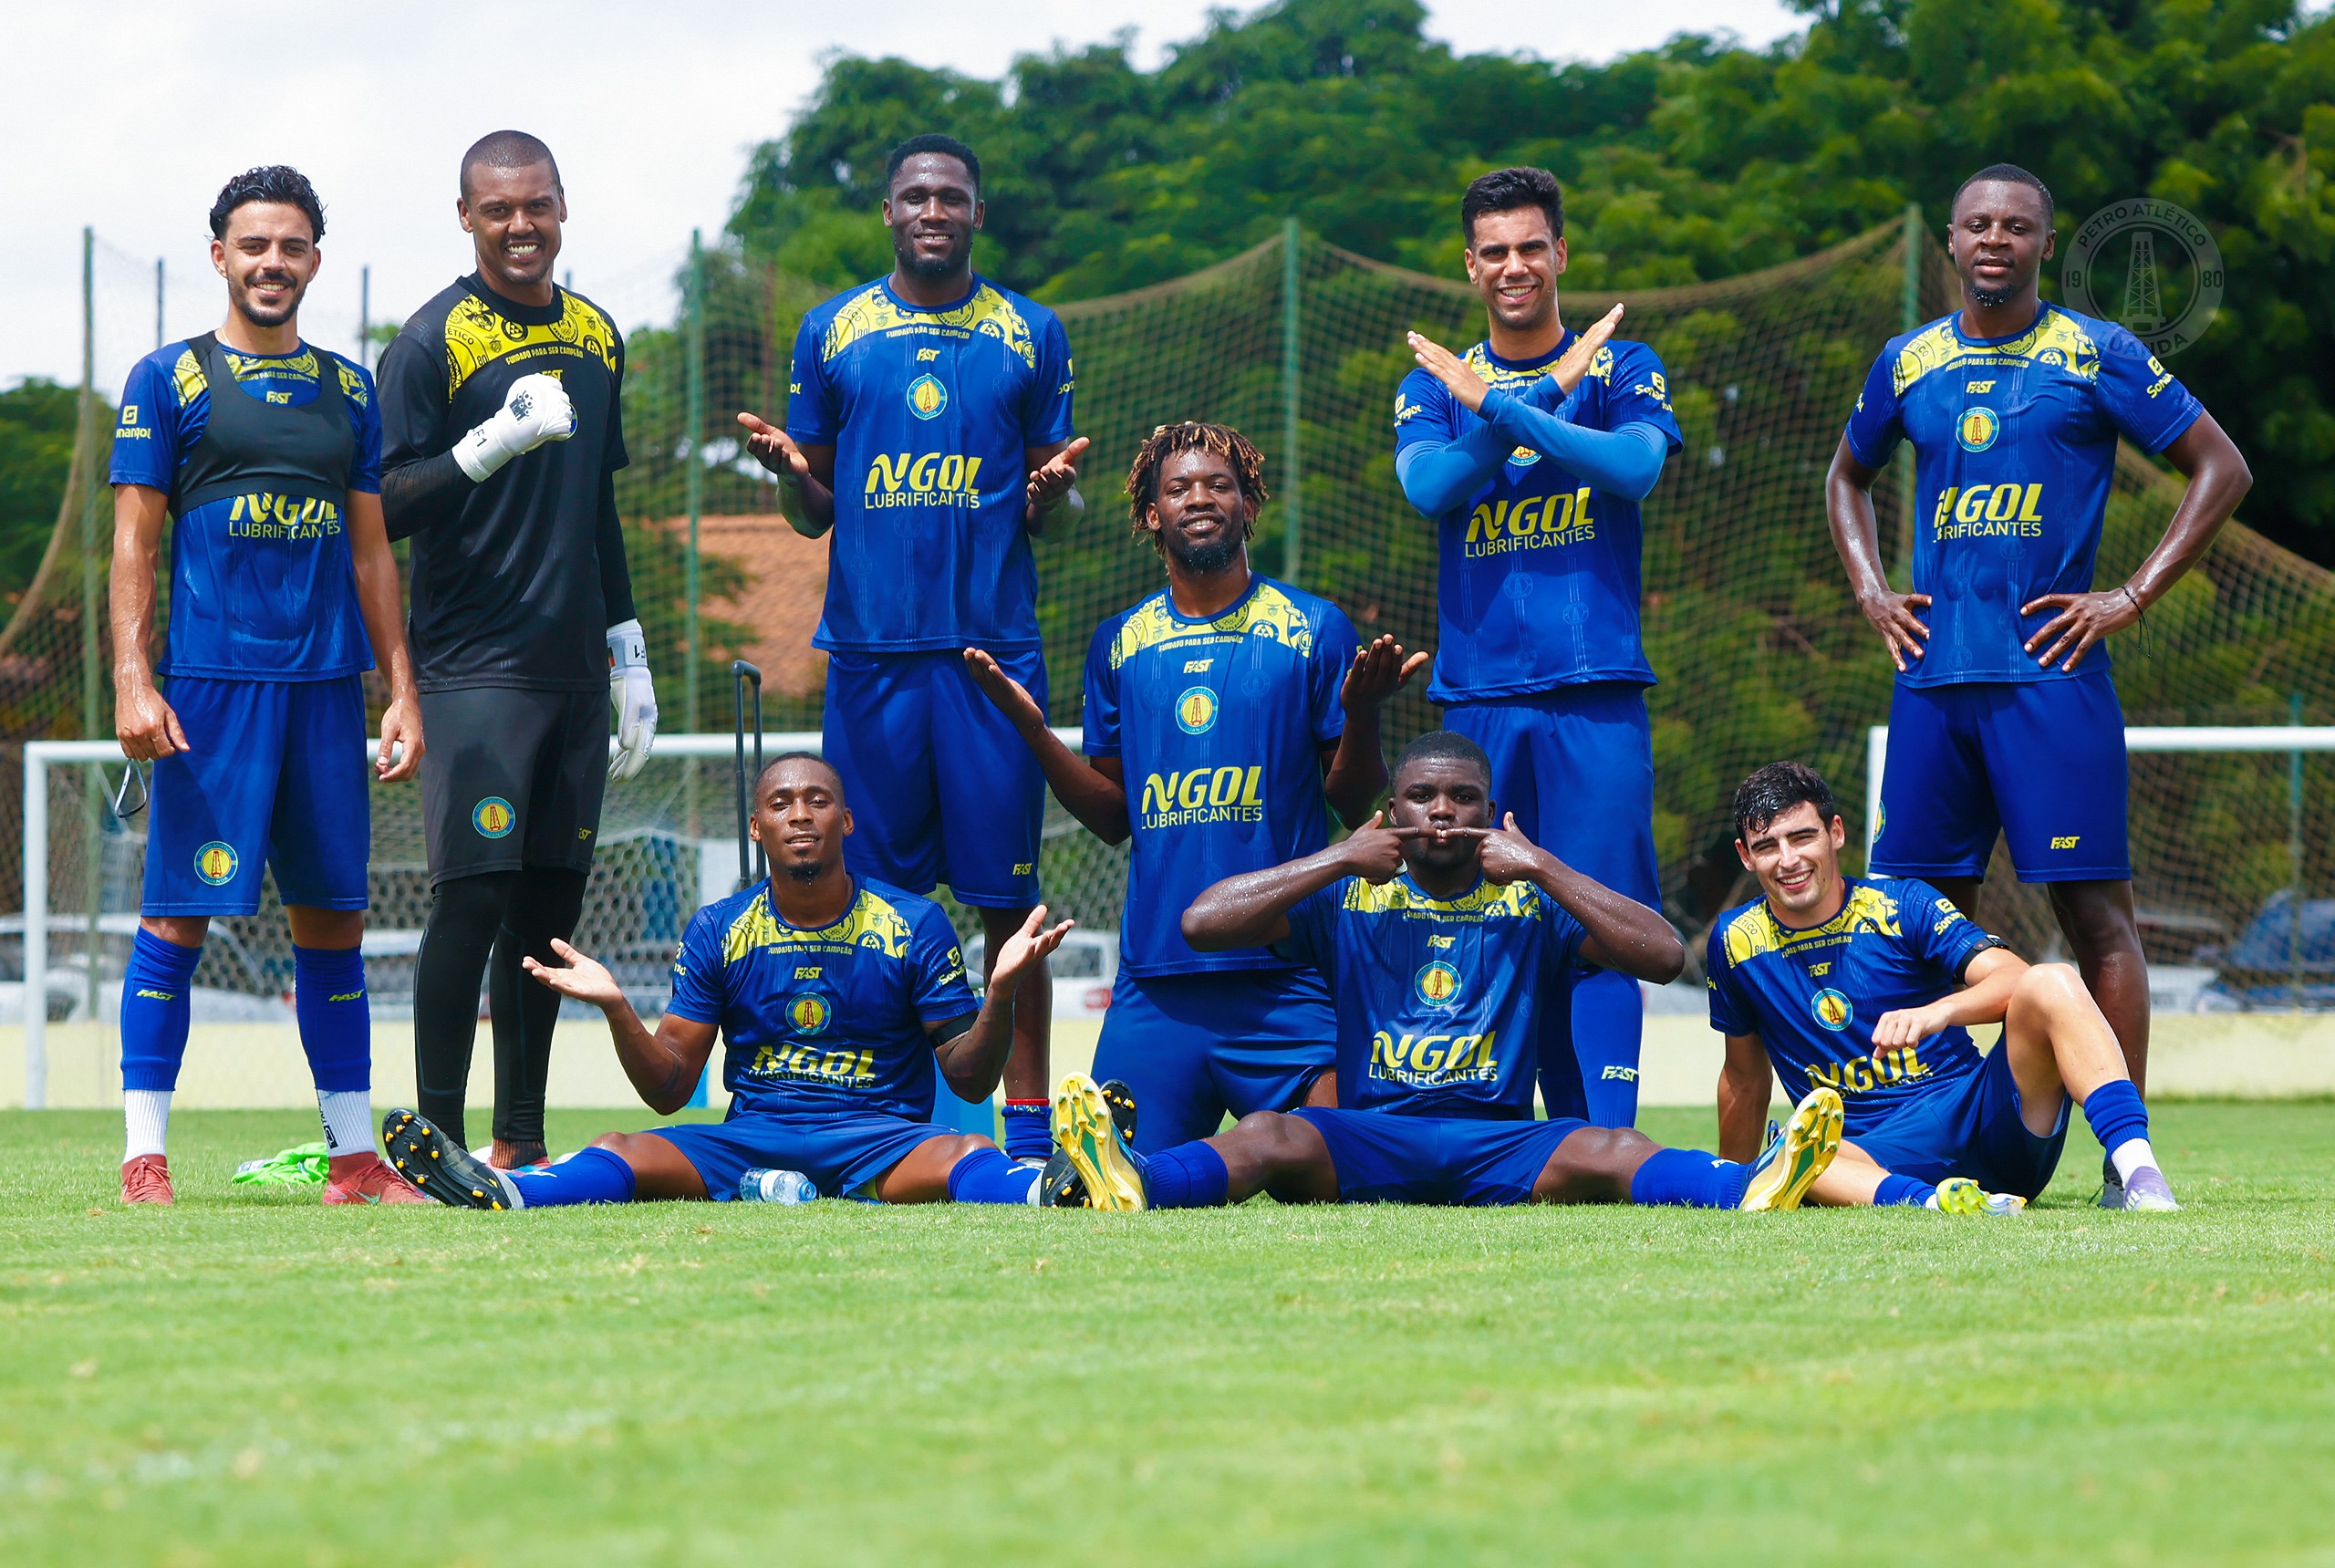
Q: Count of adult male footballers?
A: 9